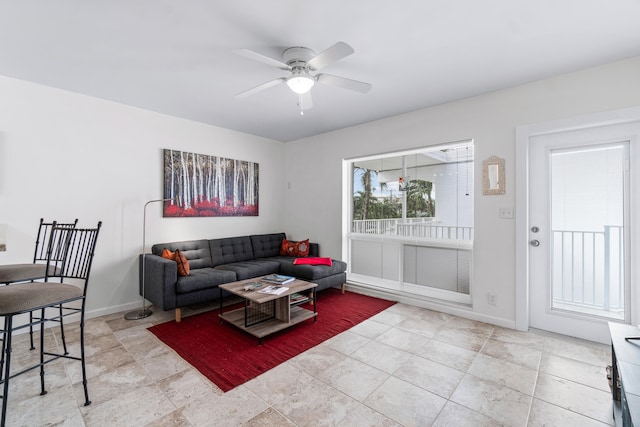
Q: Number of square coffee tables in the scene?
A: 1